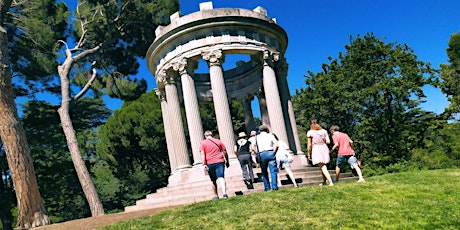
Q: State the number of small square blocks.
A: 5